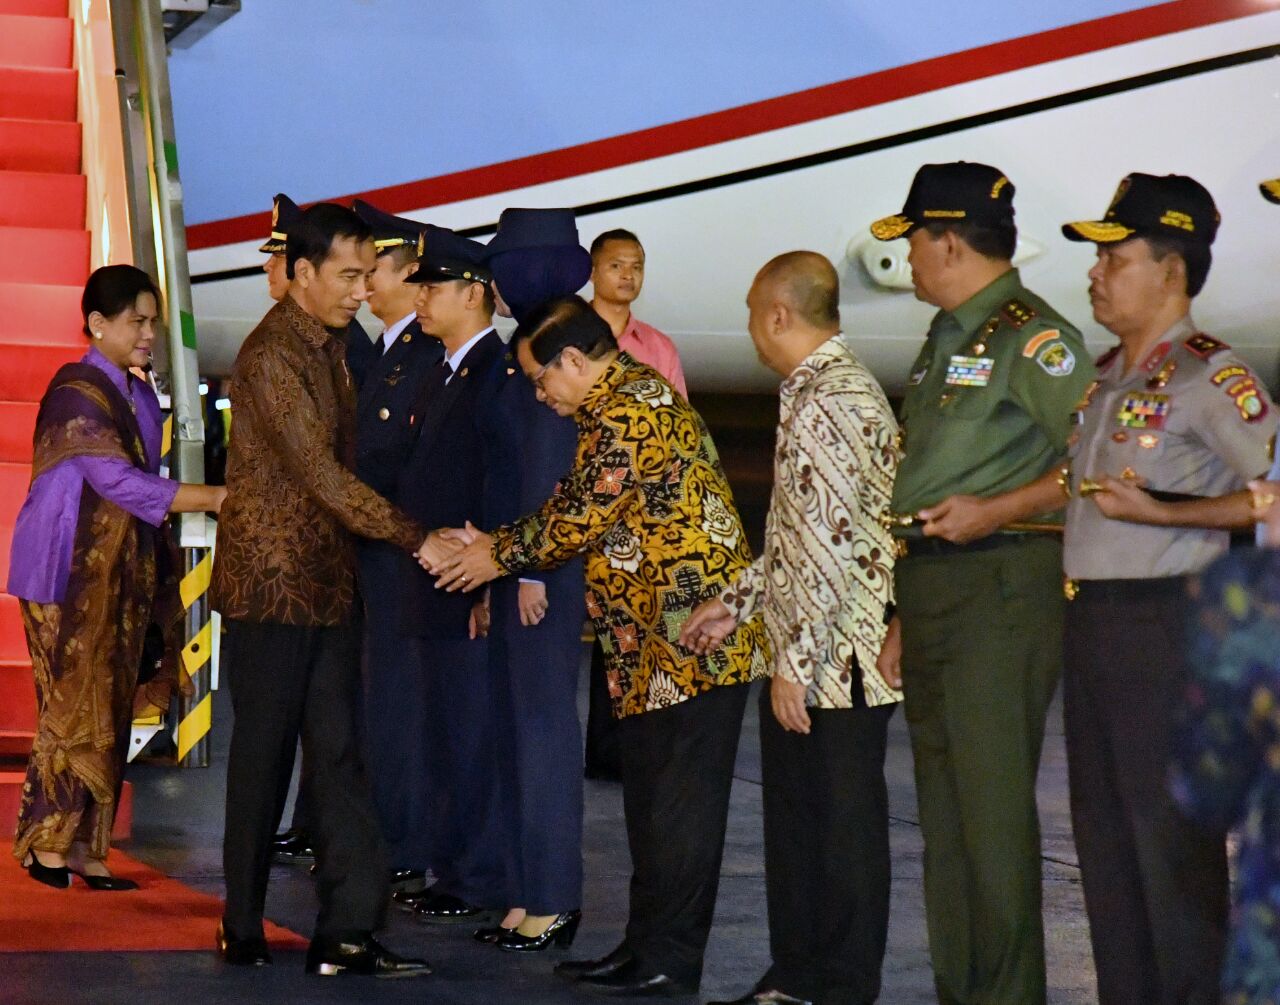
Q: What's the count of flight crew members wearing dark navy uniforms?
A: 4